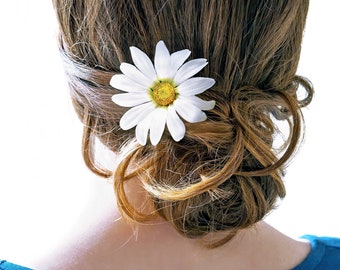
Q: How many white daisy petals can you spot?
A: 14